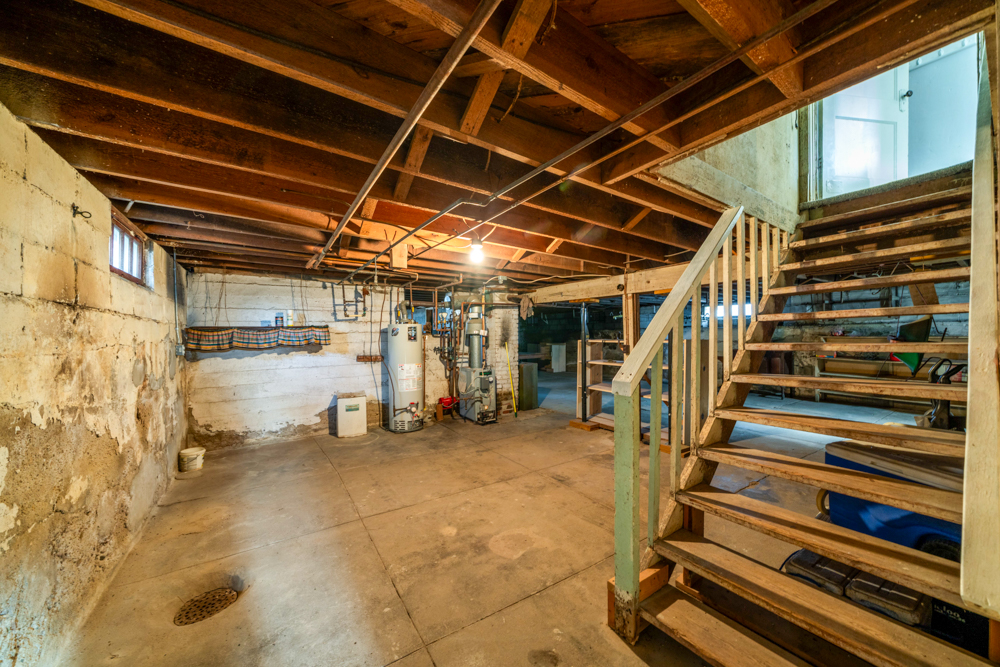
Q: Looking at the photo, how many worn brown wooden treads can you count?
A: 12